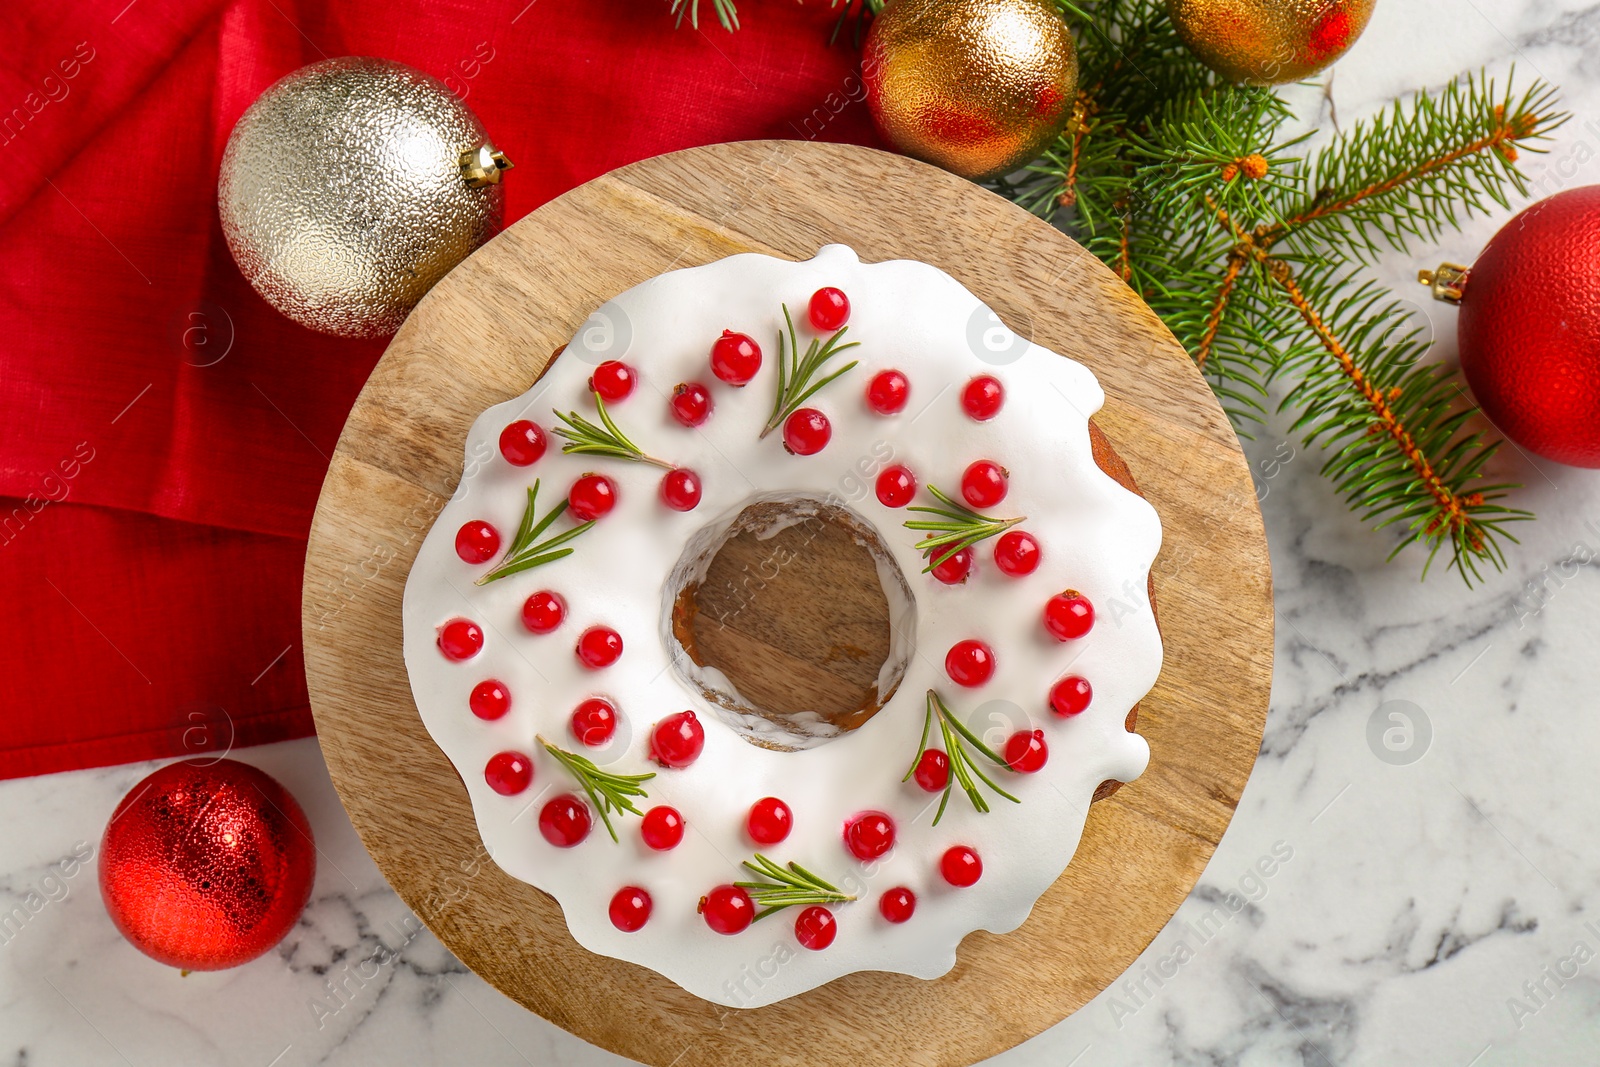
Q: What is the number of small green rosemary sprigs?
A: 7